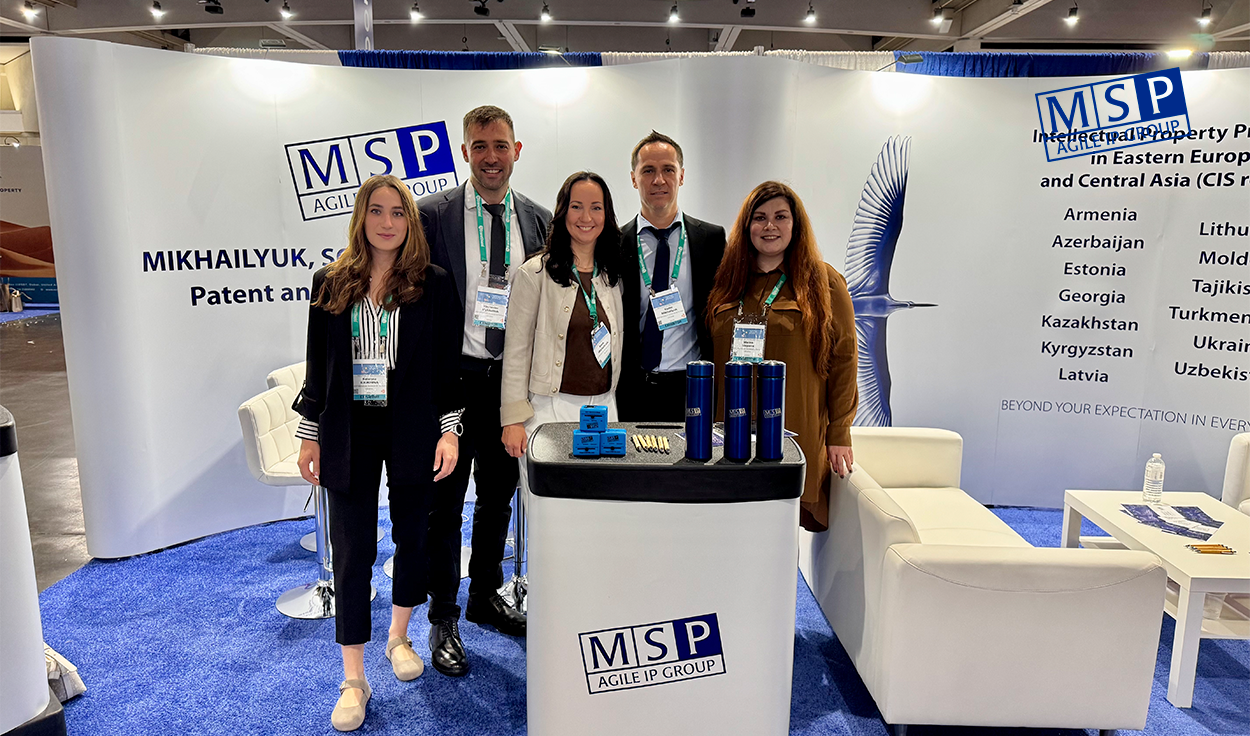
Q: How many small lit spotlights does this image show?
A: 10